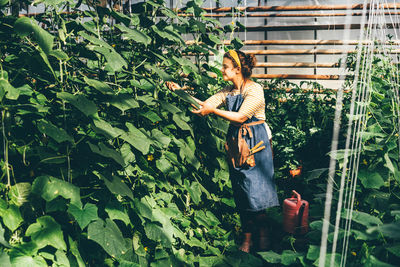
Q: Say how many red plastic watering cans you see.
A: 1